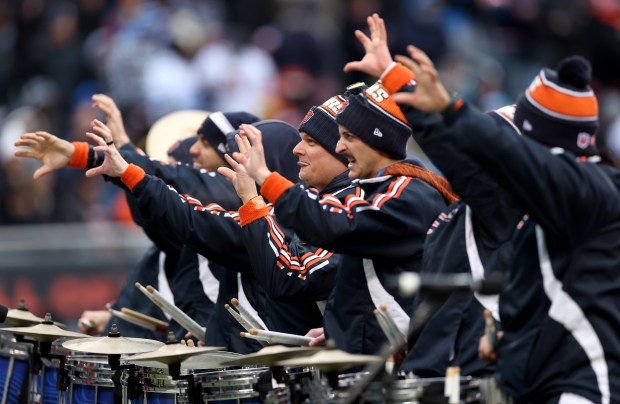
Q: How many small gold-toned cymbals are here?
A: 6